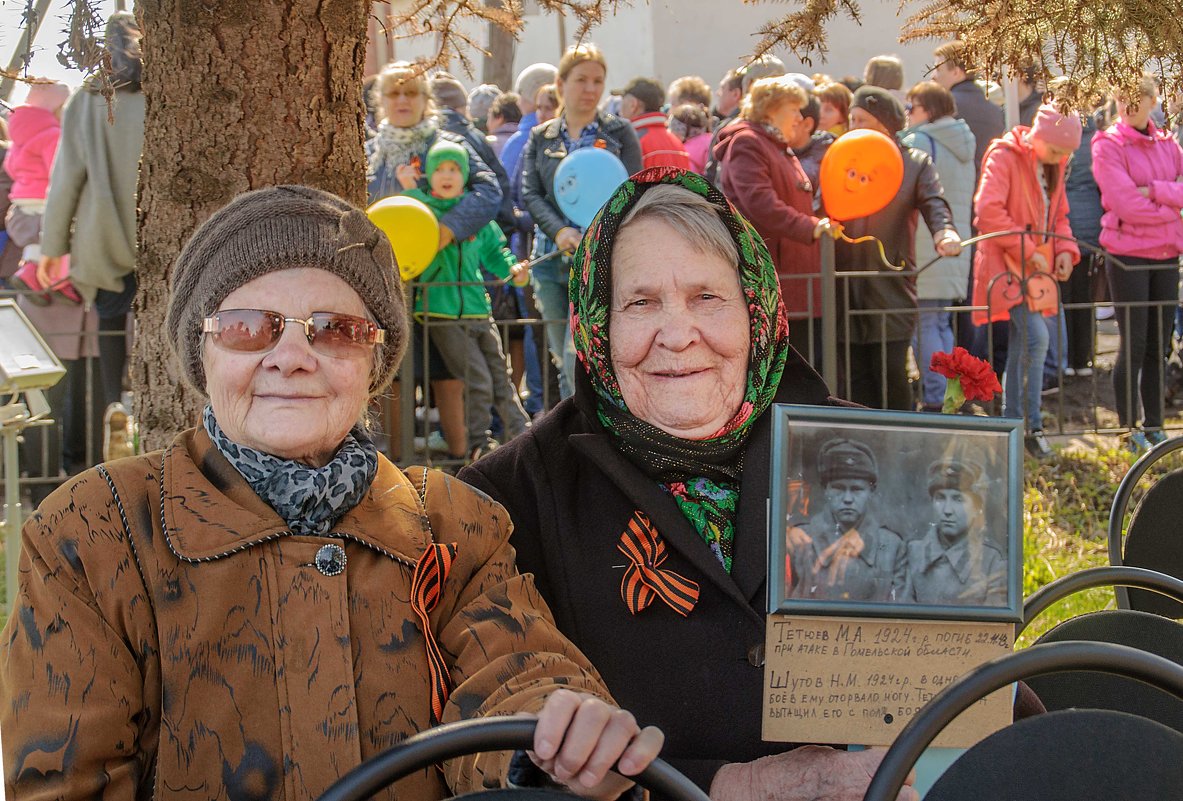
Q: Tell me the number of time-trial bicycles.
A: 0